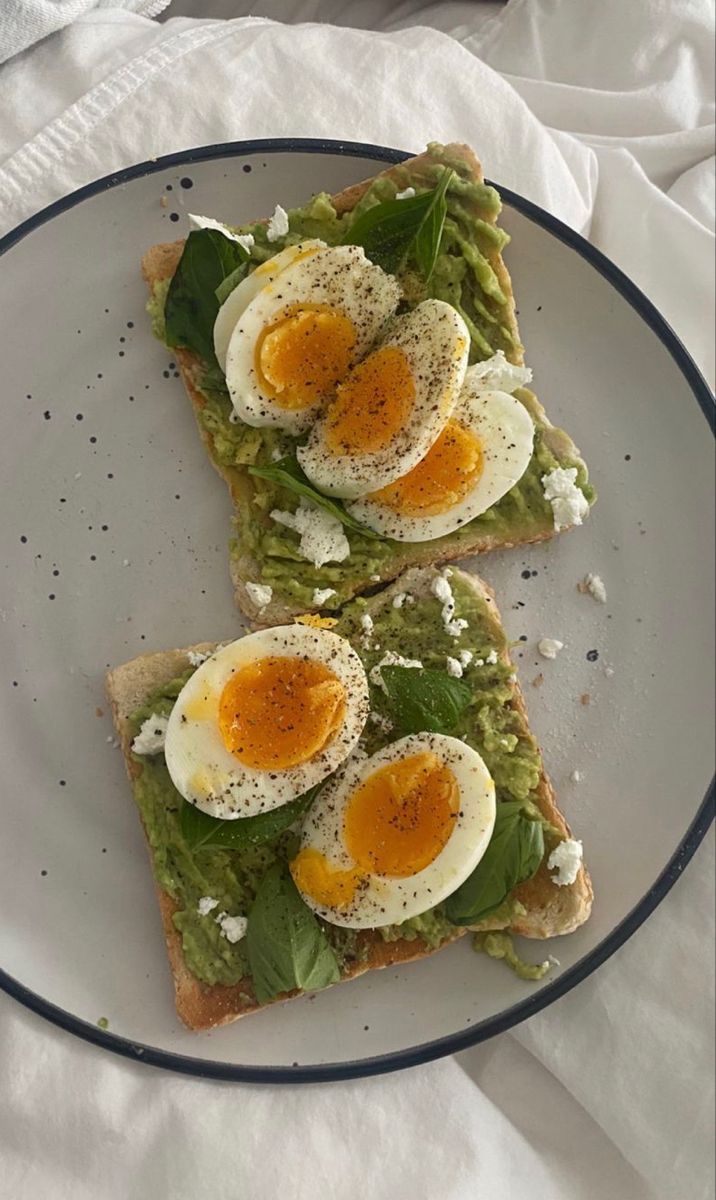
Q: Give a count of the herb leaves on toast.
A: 7